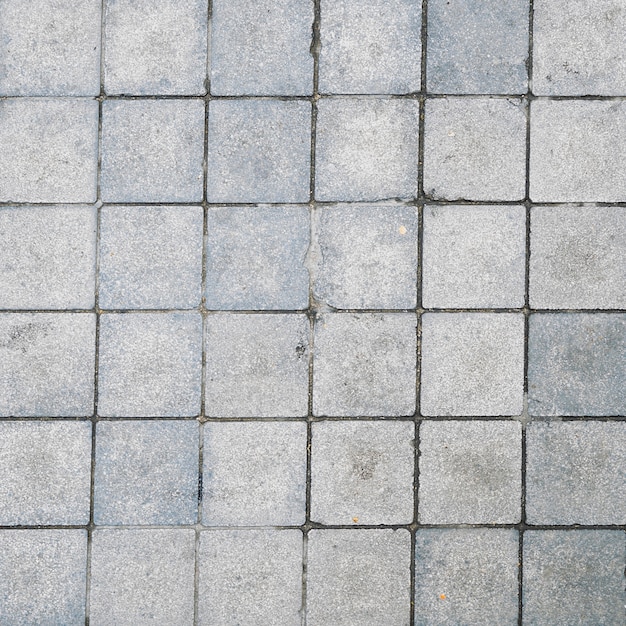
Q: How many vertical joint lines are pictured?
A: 5